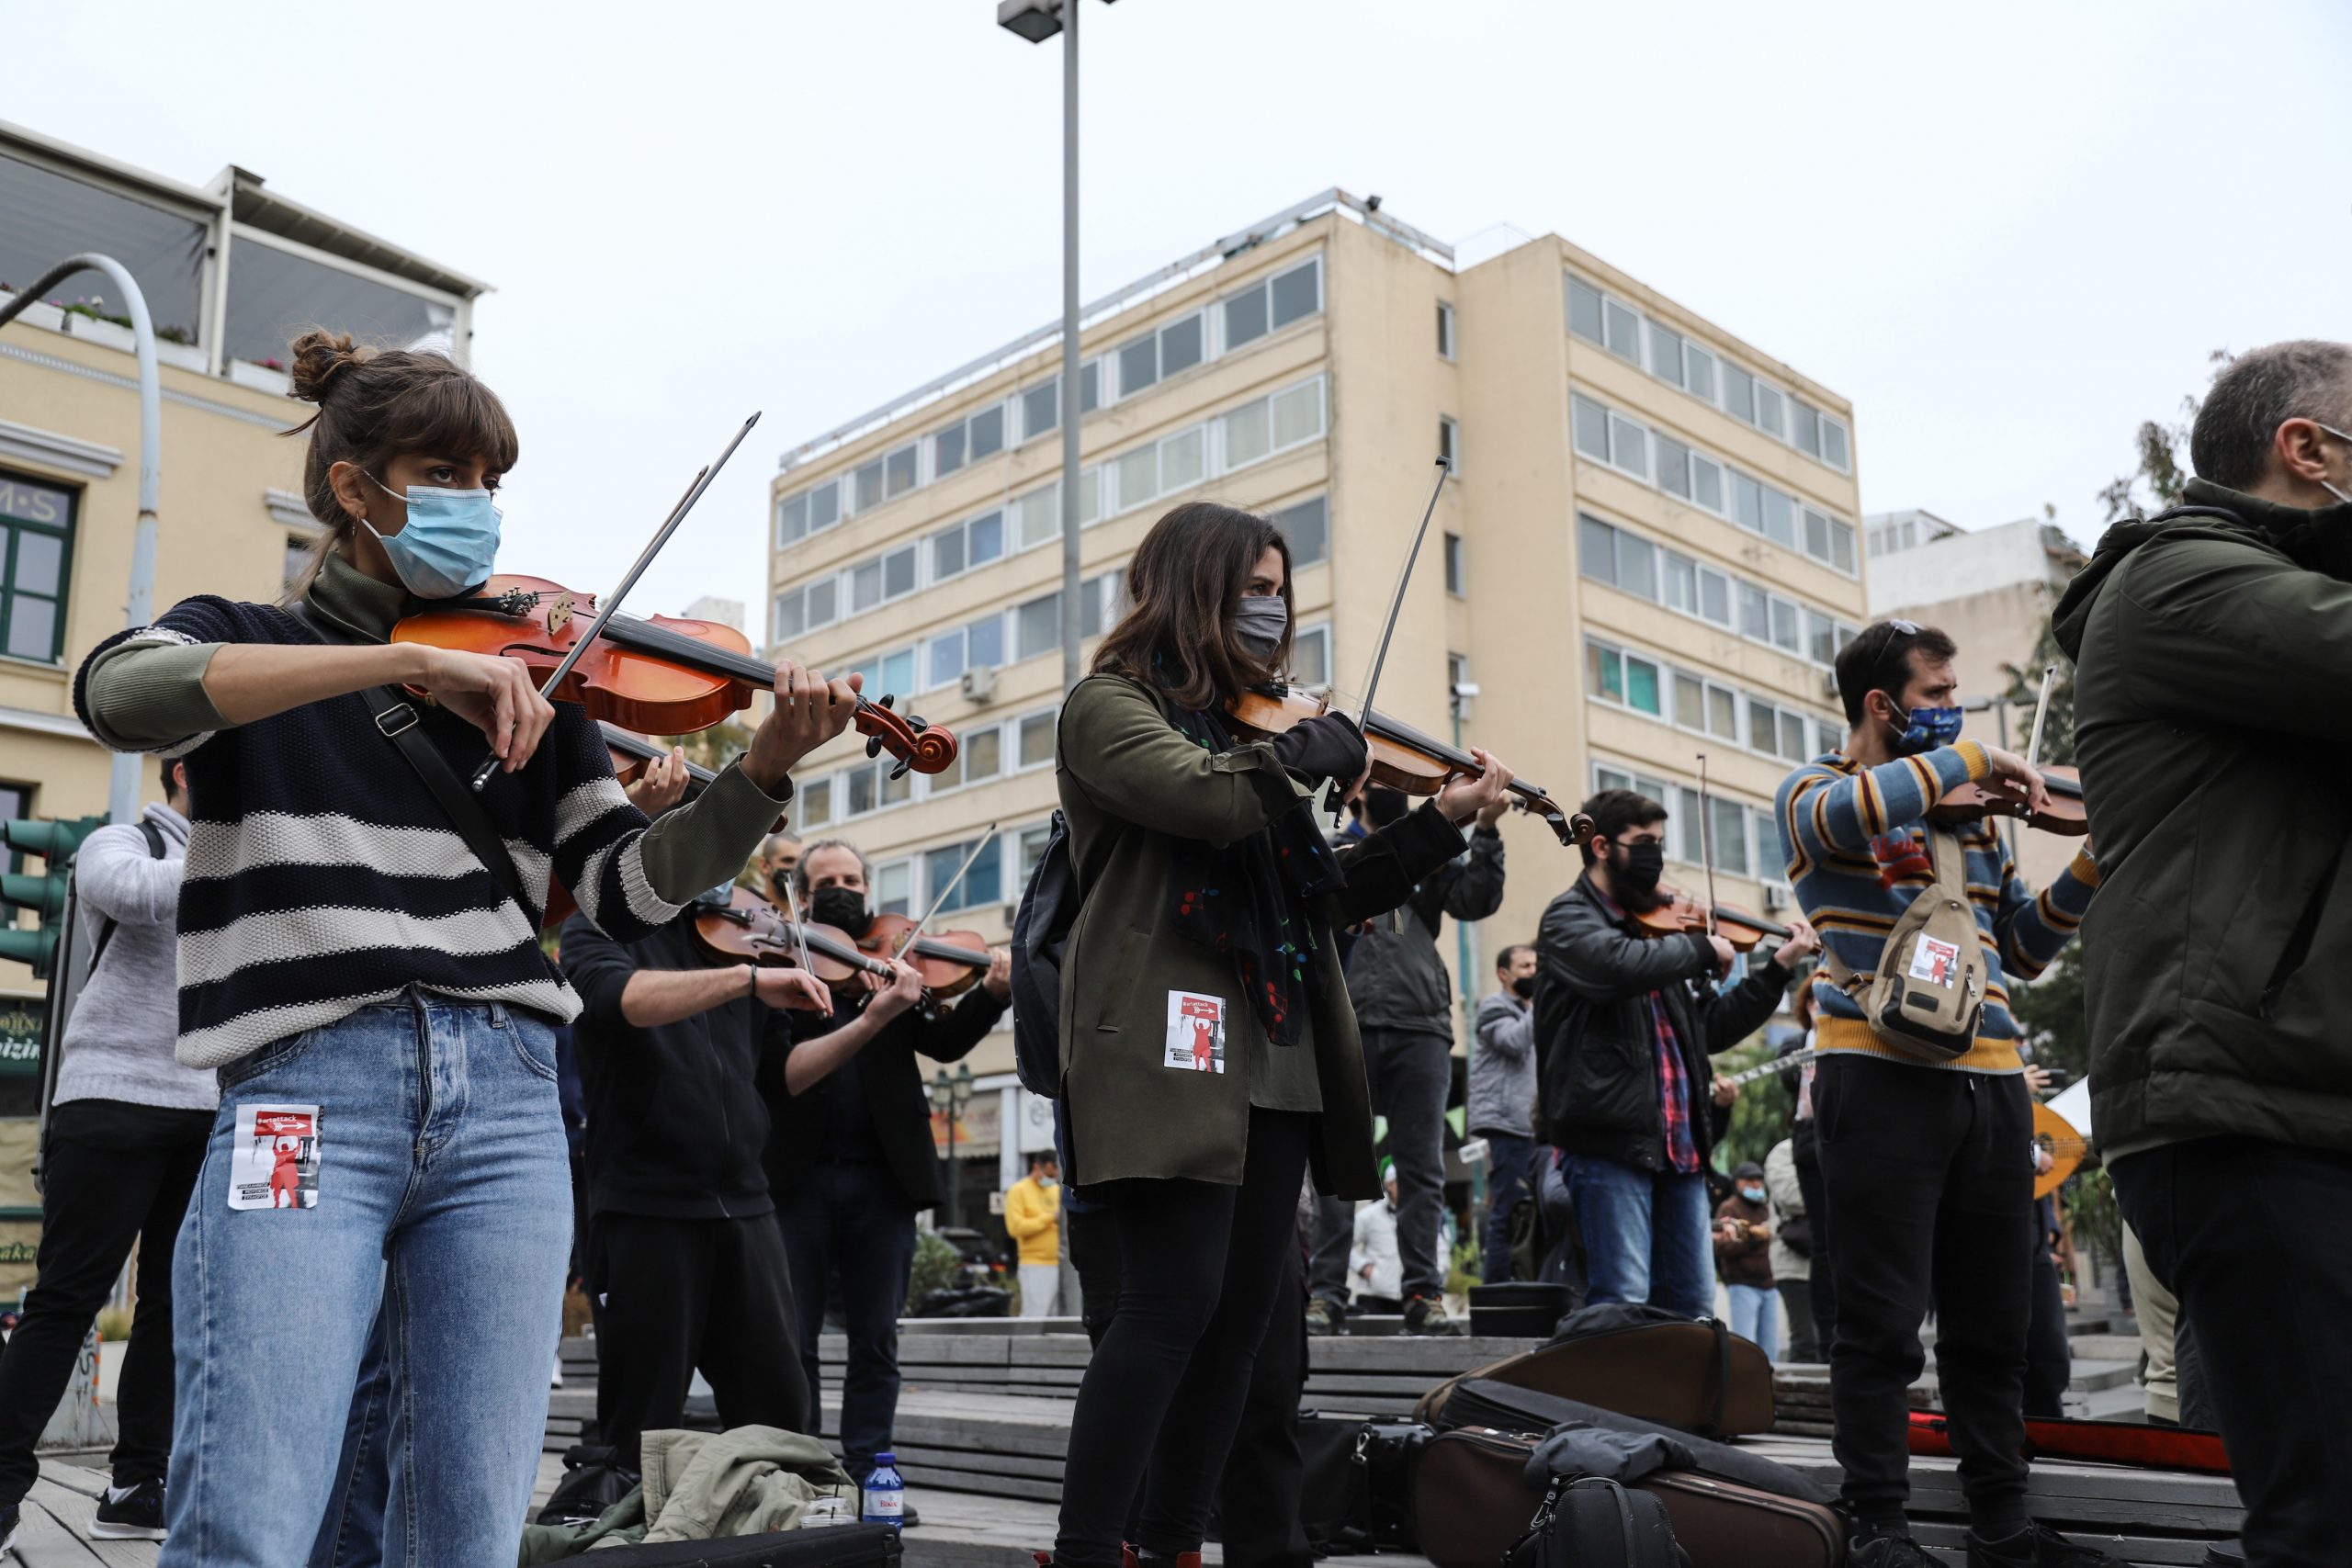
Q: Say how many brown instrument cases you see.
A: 2